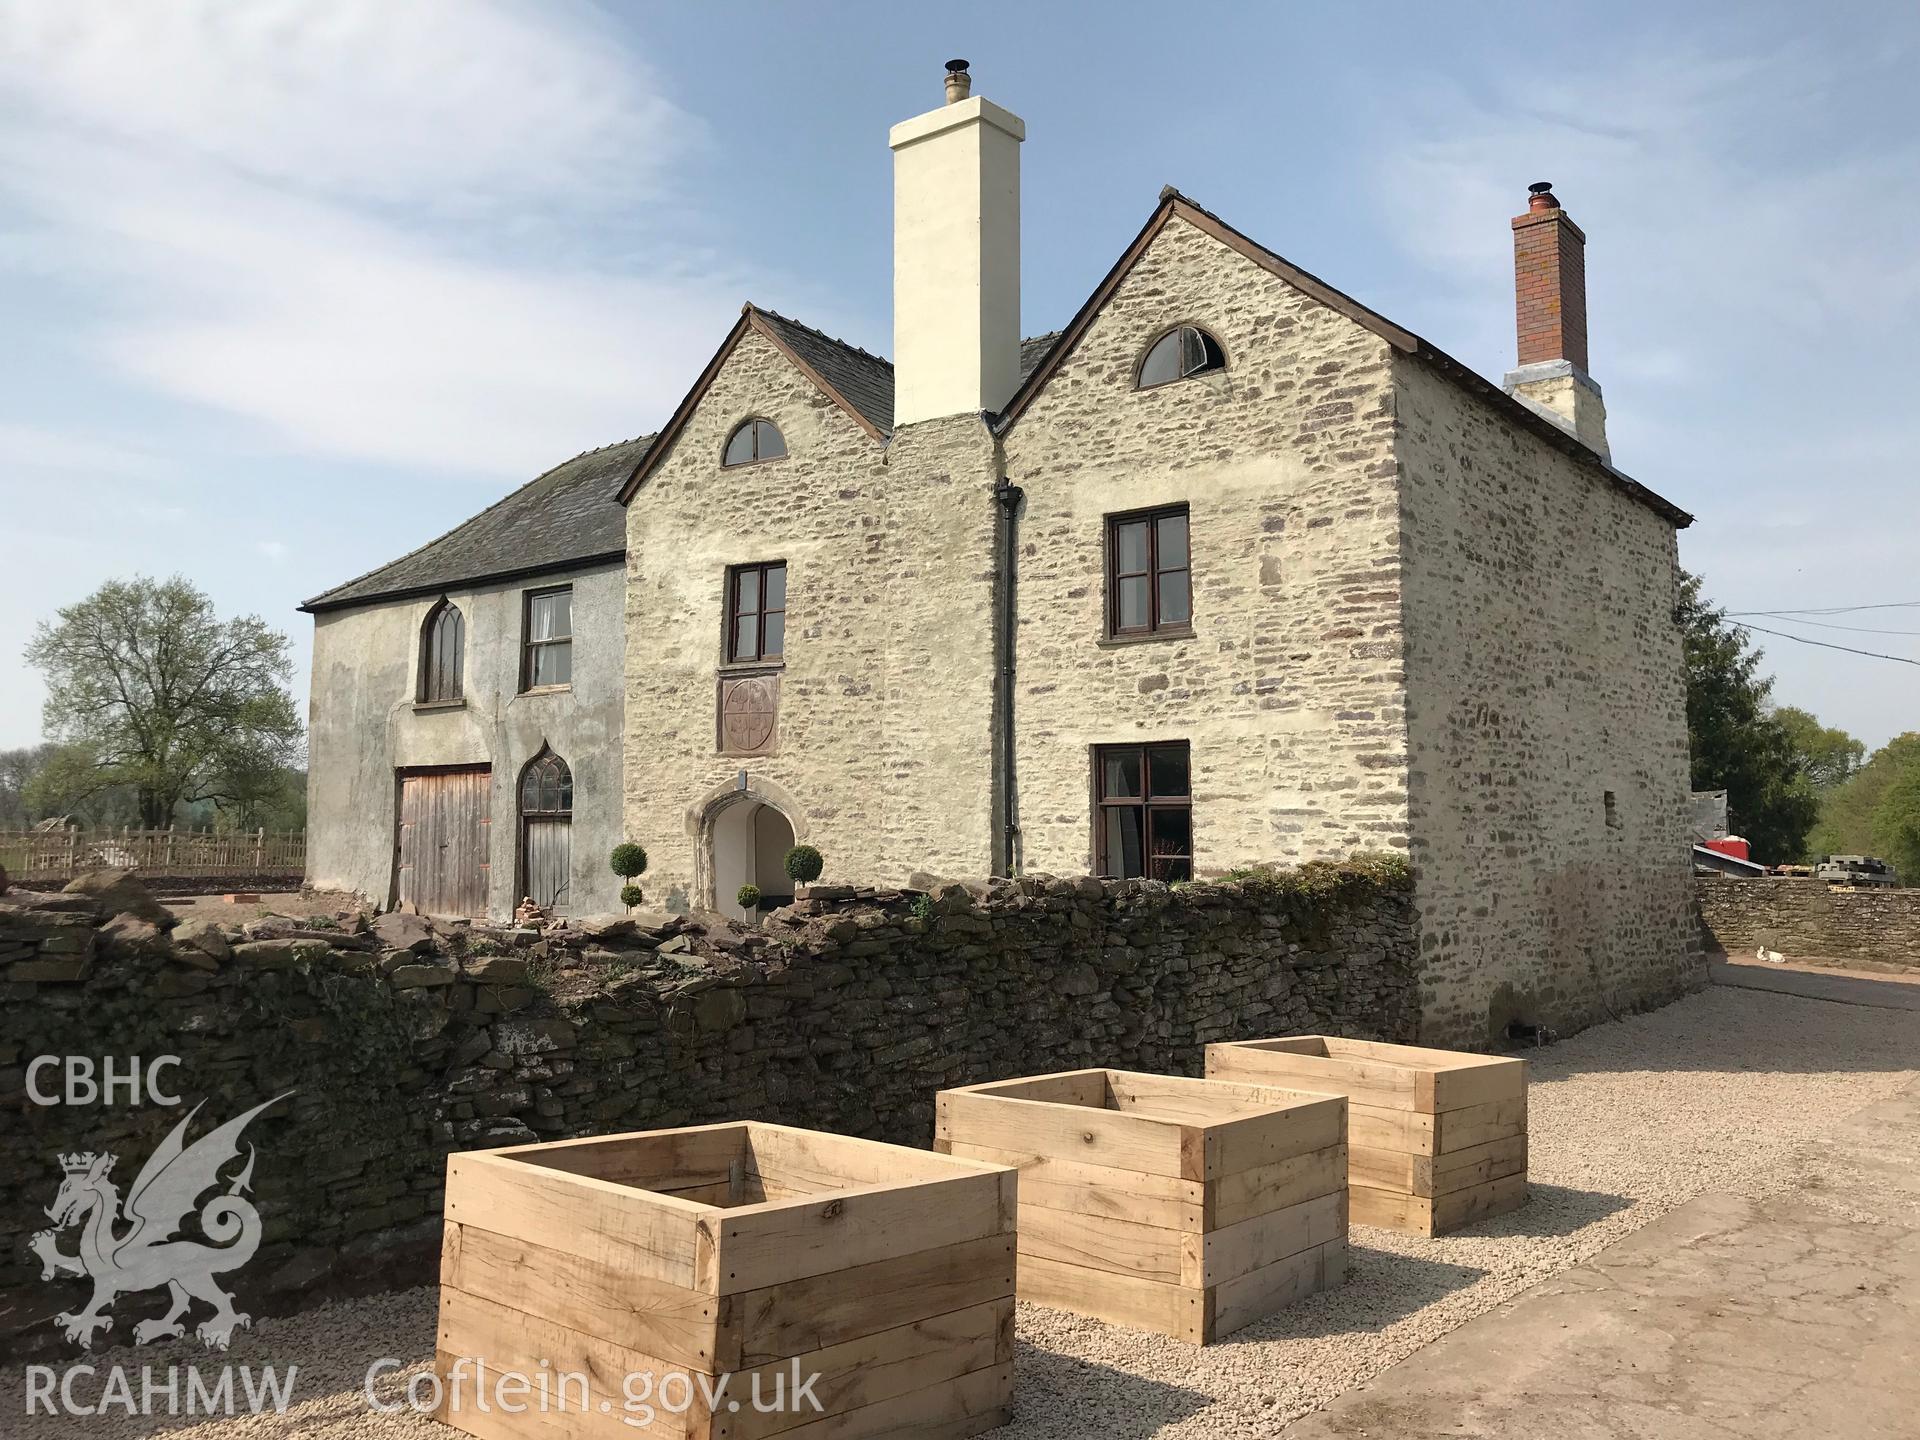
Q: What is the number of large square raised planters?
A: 3